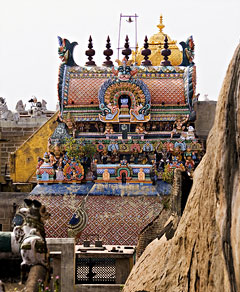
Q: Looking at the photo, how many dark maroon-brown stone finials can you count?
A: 5